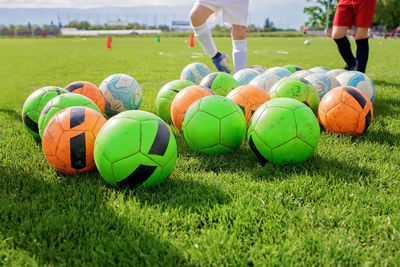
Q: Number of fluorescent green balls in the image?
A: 9